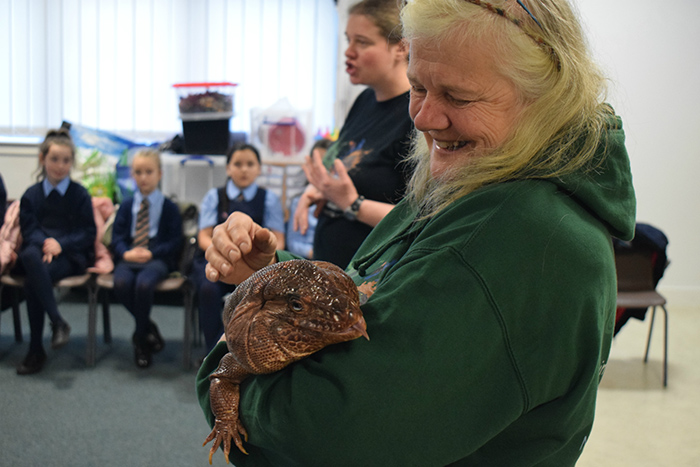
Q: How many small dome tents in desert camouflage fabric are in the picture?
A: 0